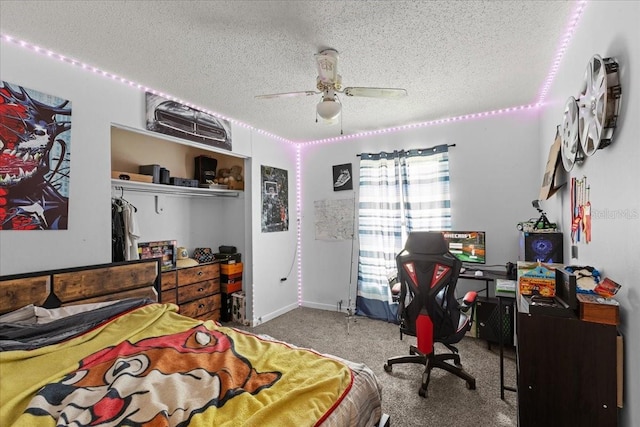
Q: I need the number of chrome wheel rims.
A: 2